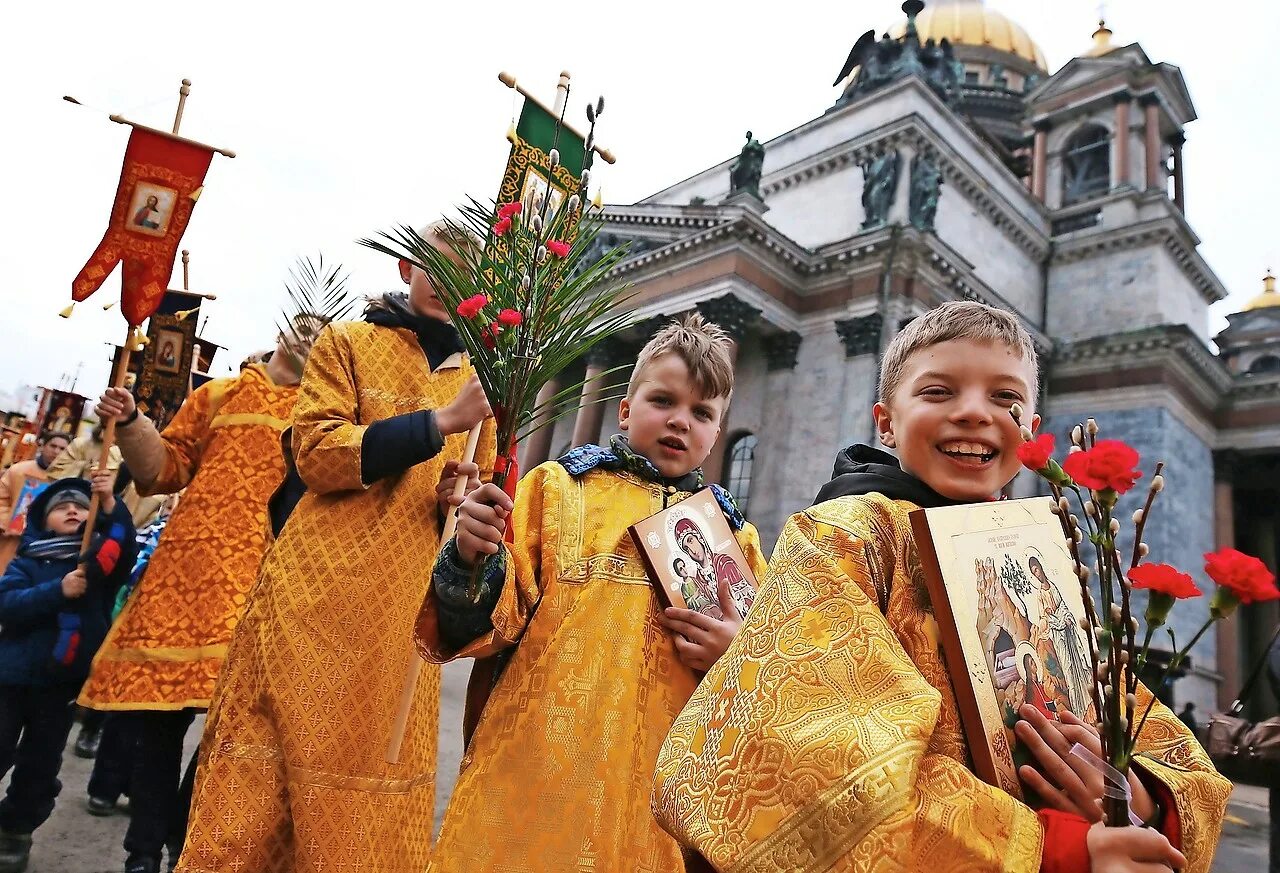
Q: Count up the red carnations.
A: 10